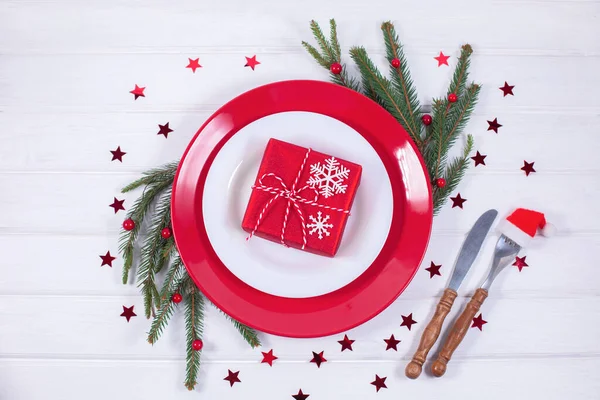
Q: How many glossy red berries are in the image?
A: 9